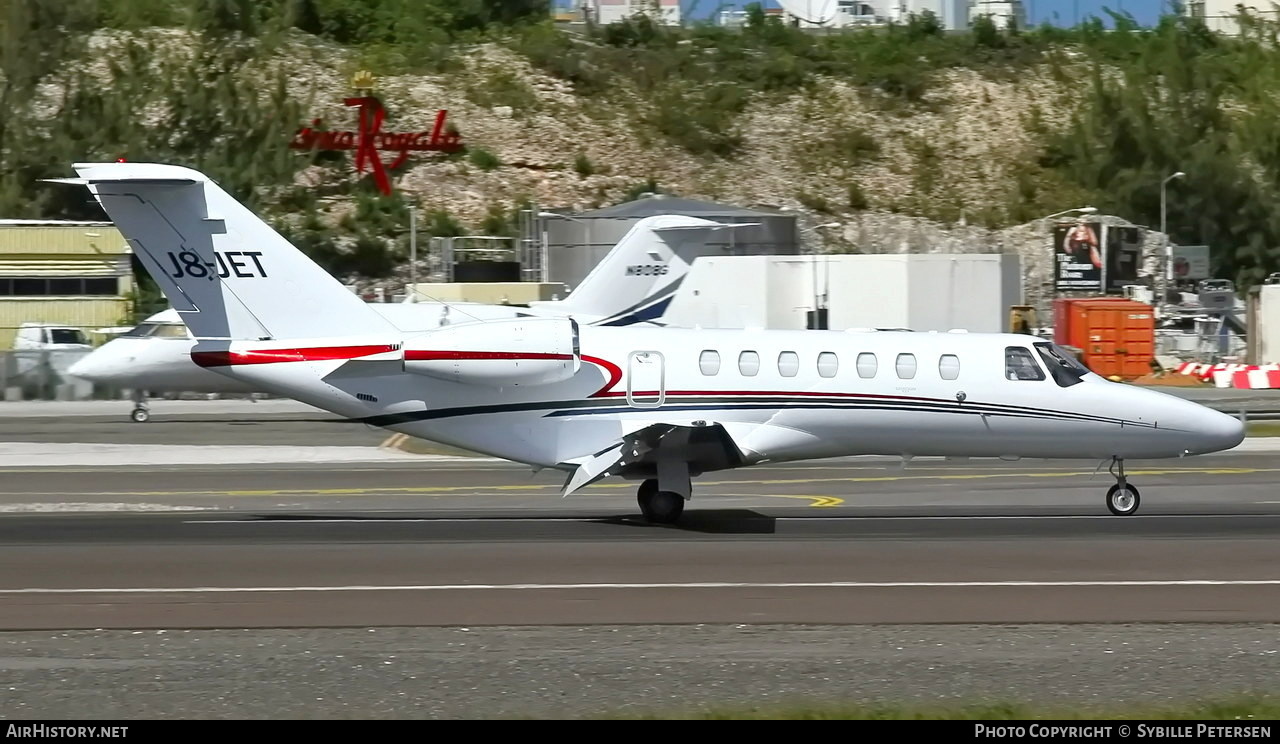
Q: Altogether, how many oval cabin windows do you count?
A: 7